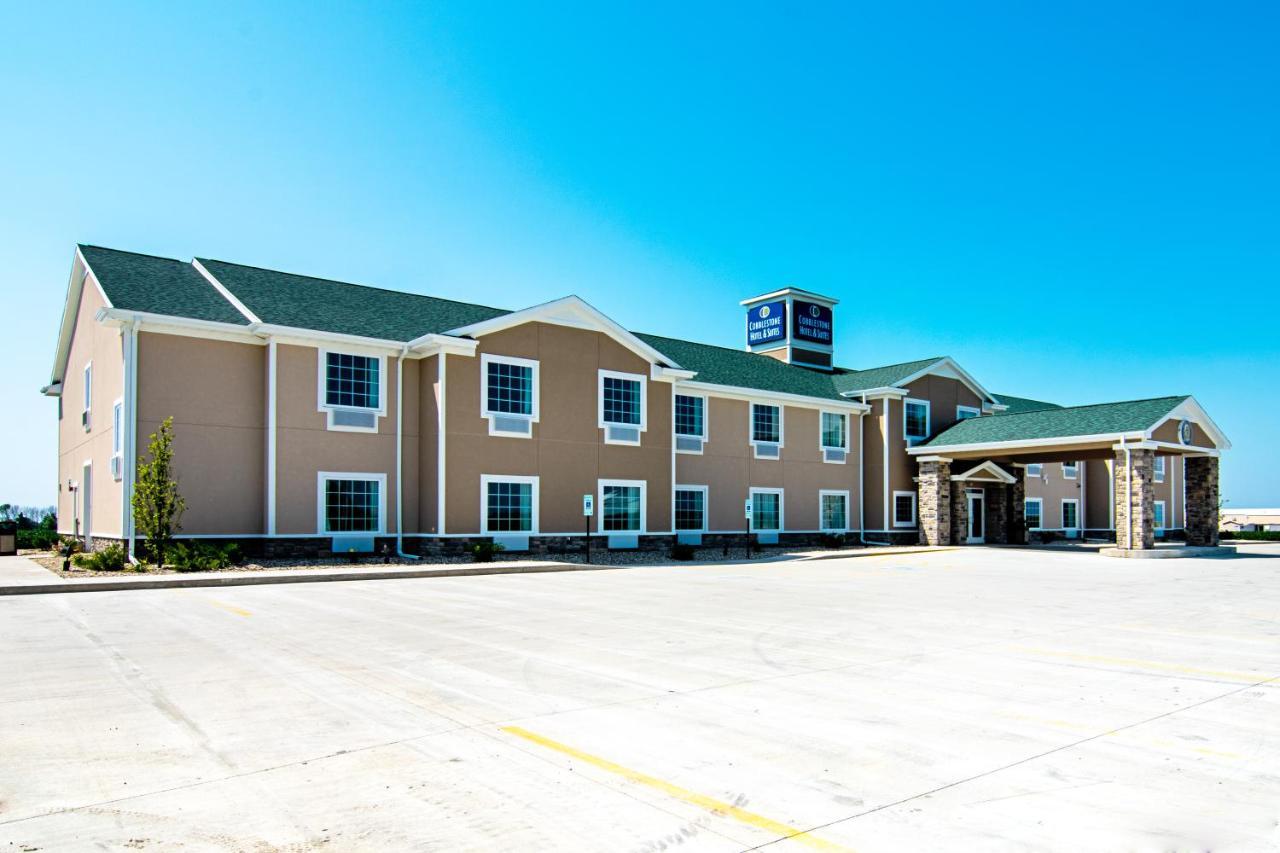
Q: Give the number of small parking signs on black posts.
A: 2